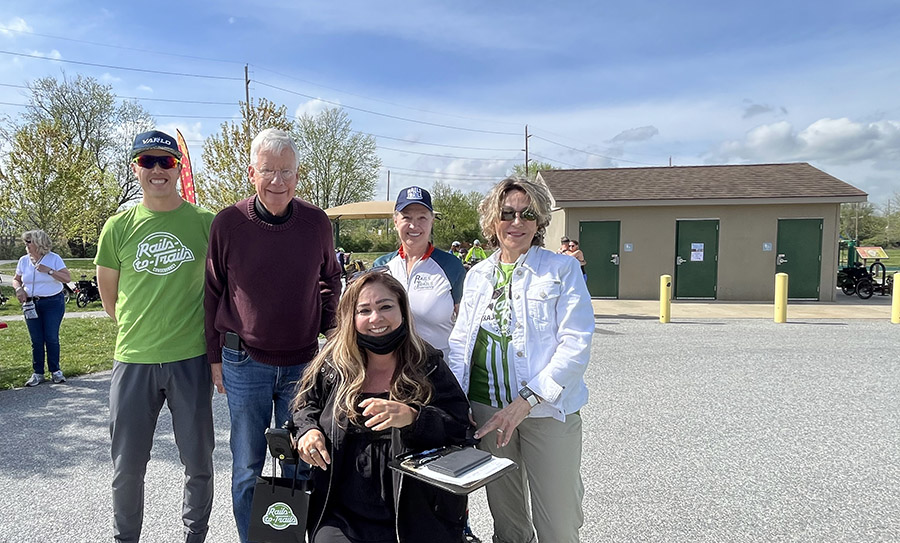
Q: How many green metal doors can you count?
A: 3